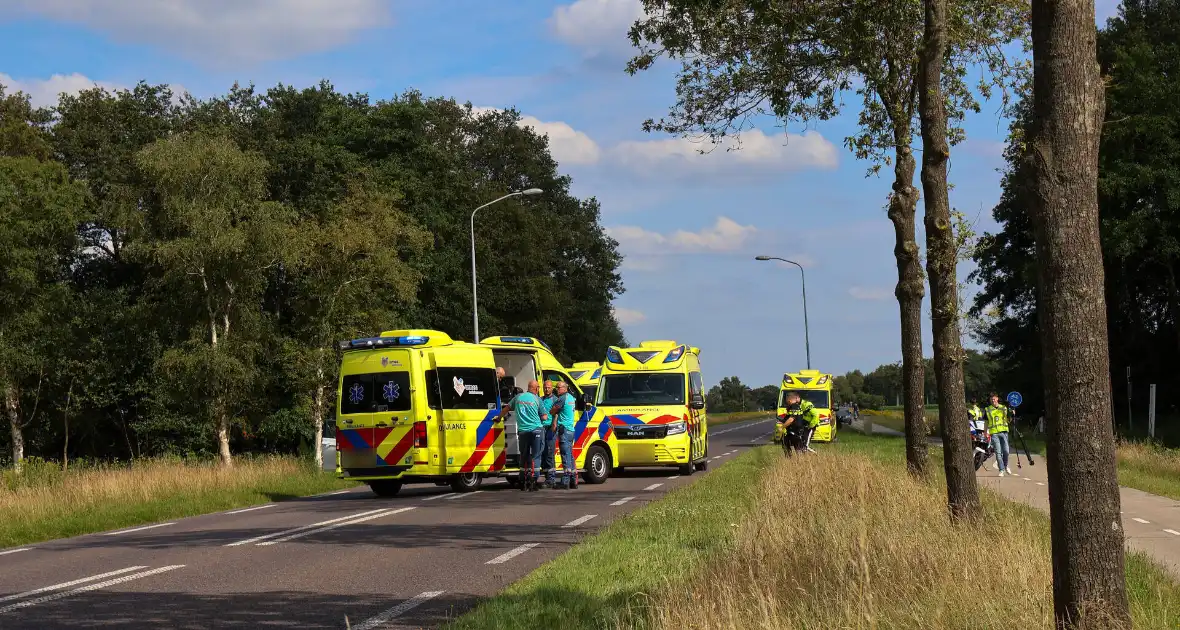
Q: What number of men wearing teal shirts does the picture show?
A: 3